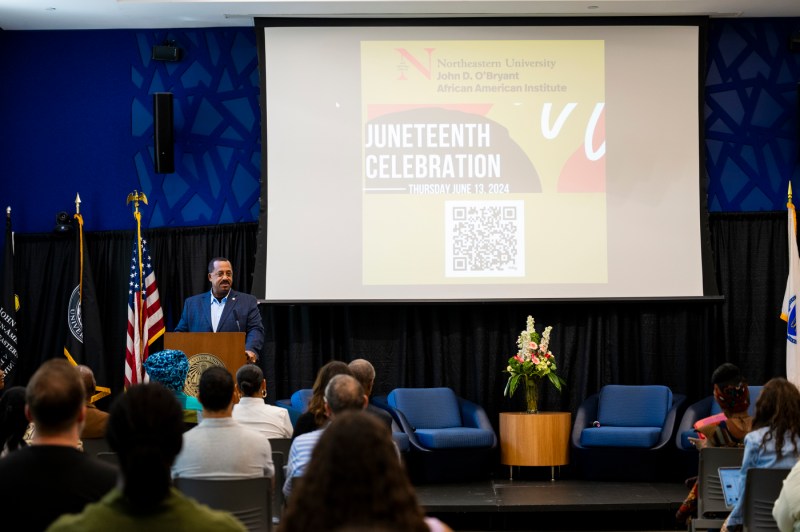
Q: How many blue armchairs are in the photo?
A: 4